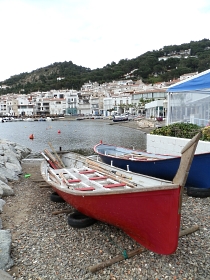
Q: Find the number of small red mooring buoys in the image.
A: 2